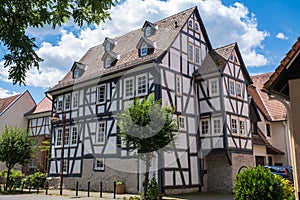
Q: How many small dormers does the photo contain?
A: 5